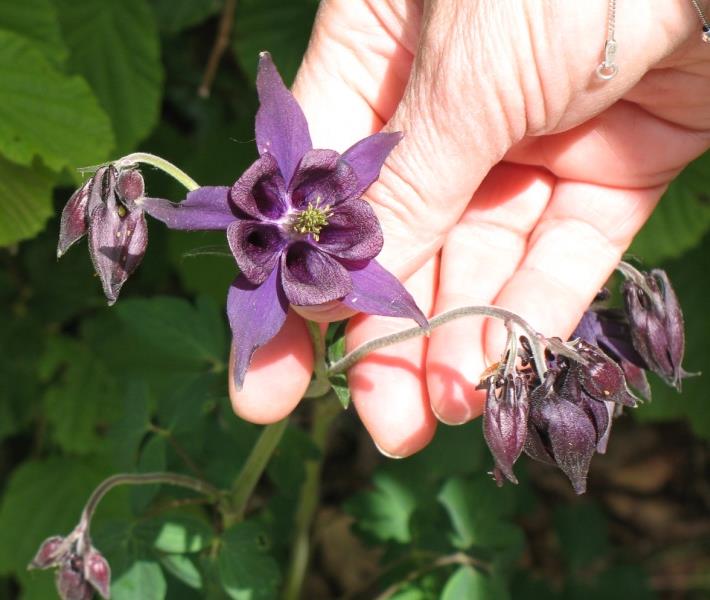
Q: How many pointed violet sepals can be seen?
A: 5